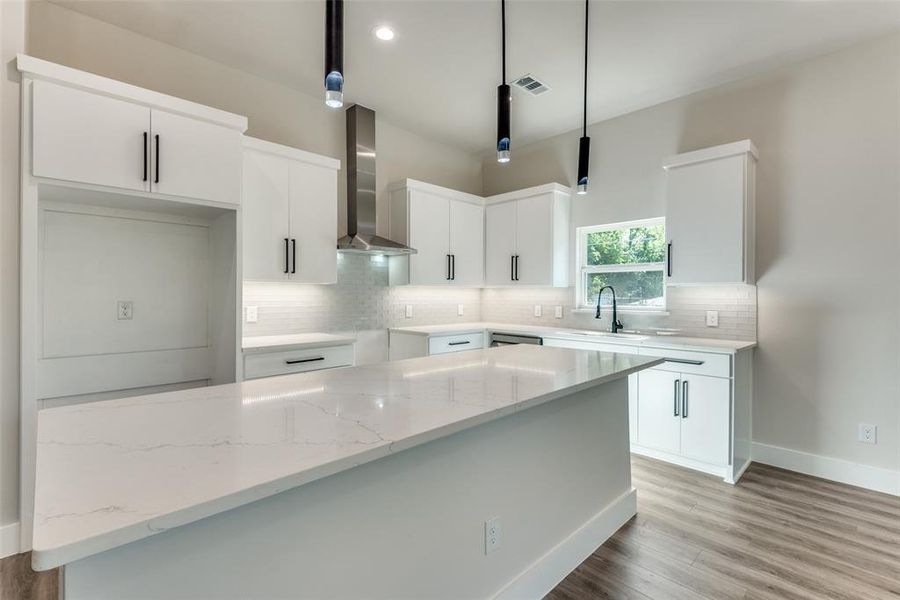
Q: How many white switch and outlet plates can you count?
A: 9